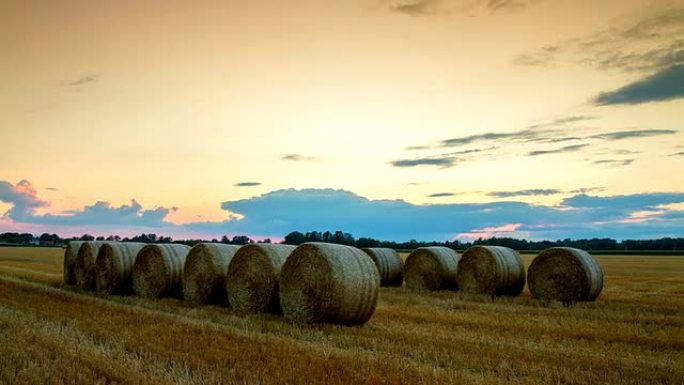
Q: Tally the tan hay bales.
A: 11